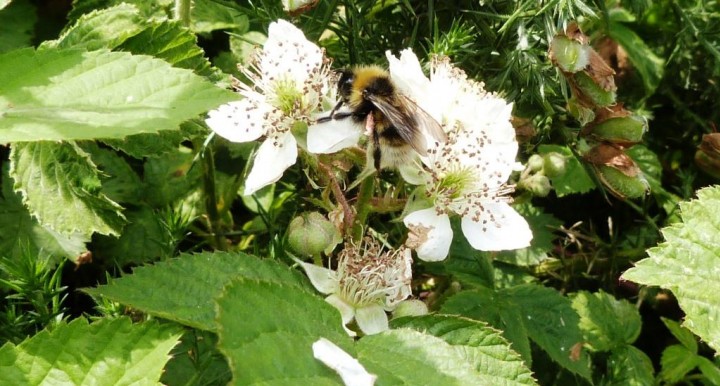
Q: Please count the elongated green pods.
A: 4